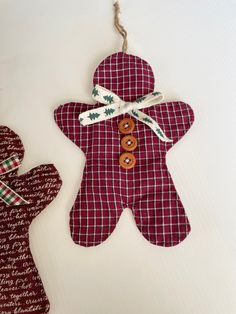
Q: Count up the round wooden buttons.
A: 3